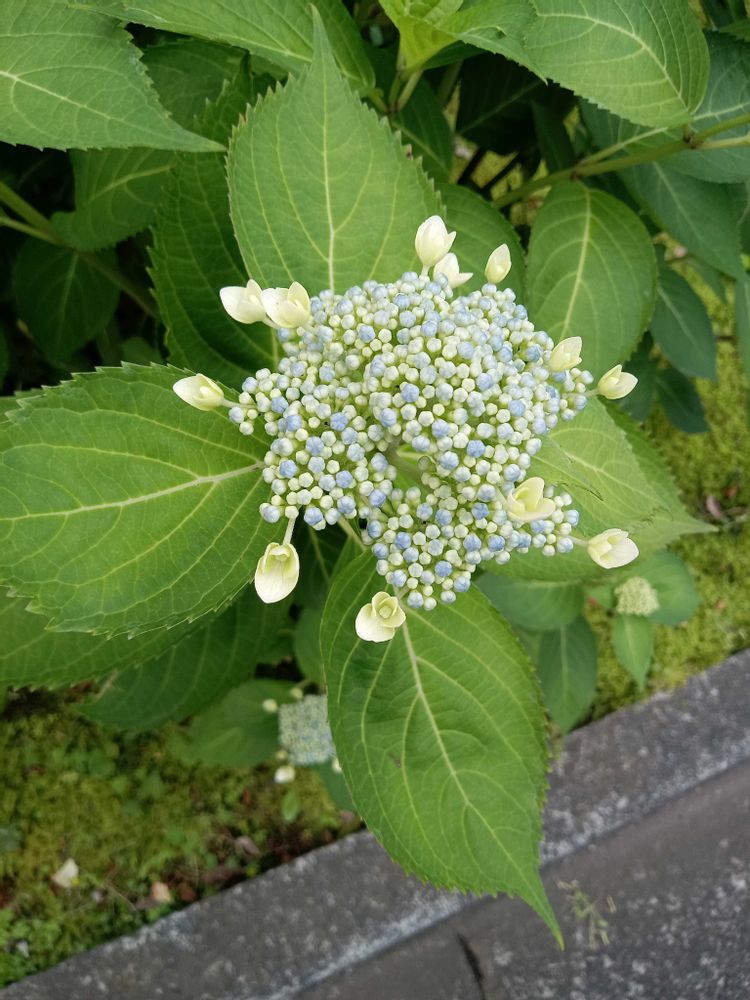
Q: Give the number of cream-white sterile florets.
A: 12